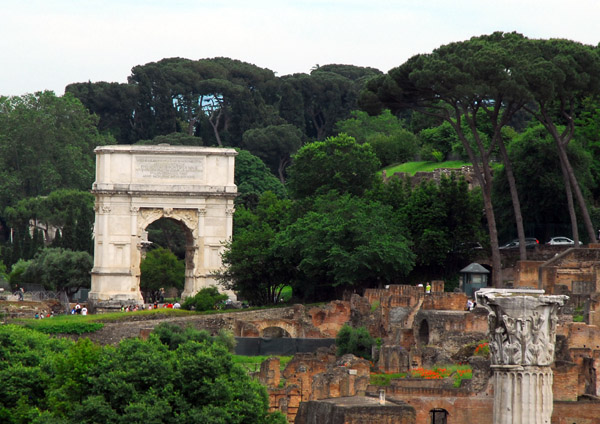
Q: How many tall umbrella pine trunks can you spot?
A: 4